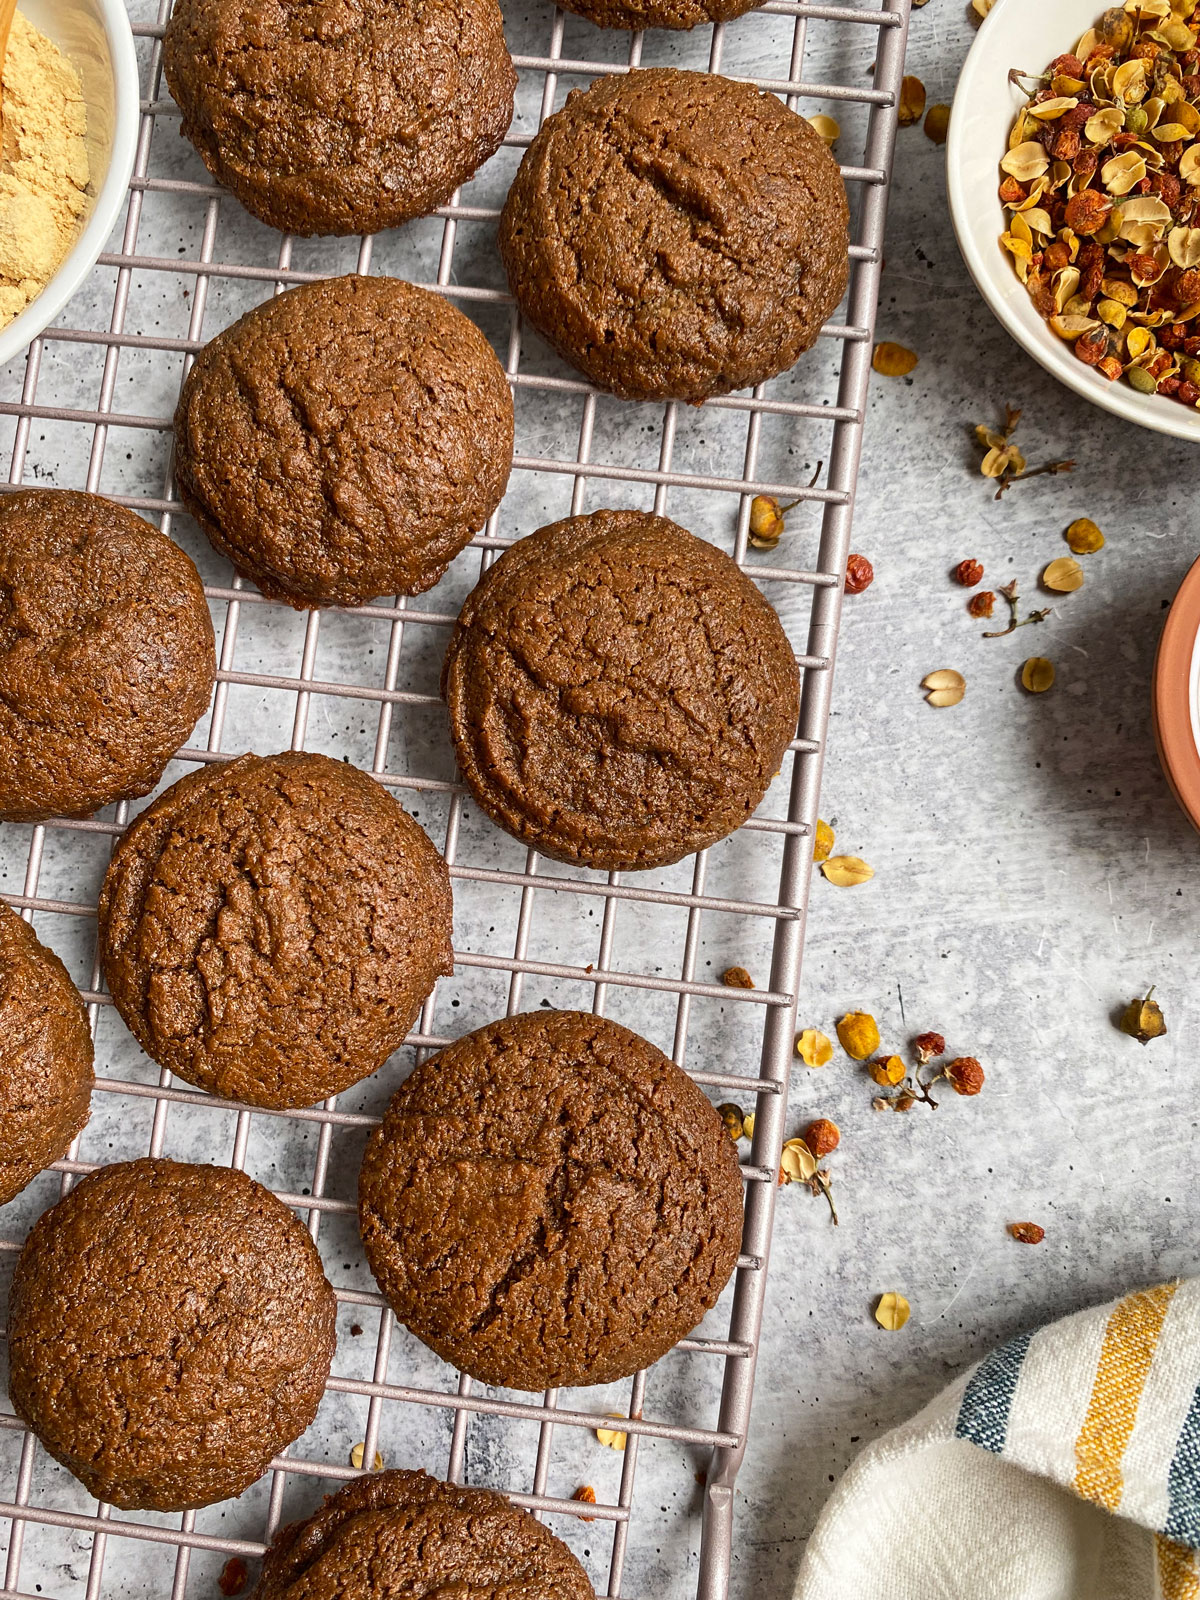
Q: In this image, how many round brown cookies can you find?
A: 11